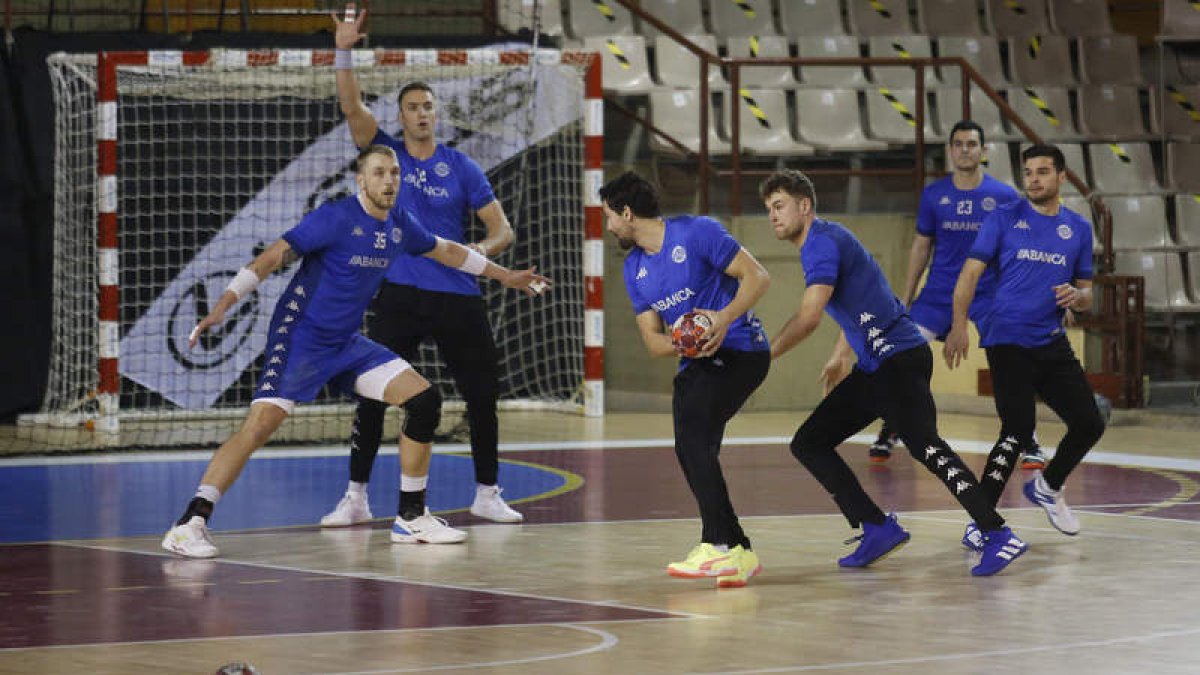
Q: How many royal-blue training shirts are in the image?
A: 6